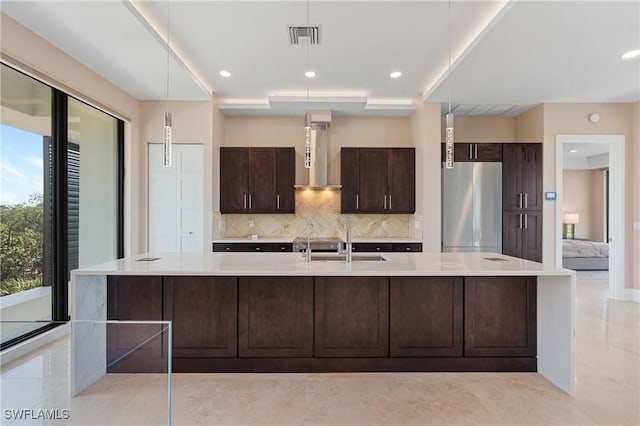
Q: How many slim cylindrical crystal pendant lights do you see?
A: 3